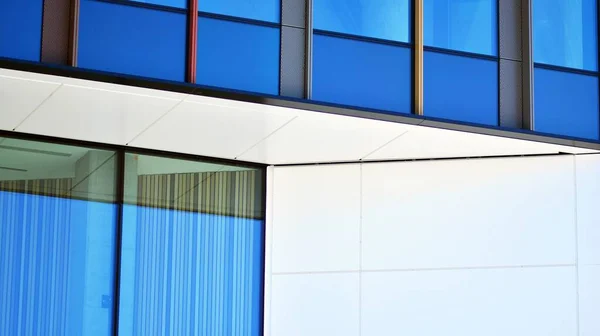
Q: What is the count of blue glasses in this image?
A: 13